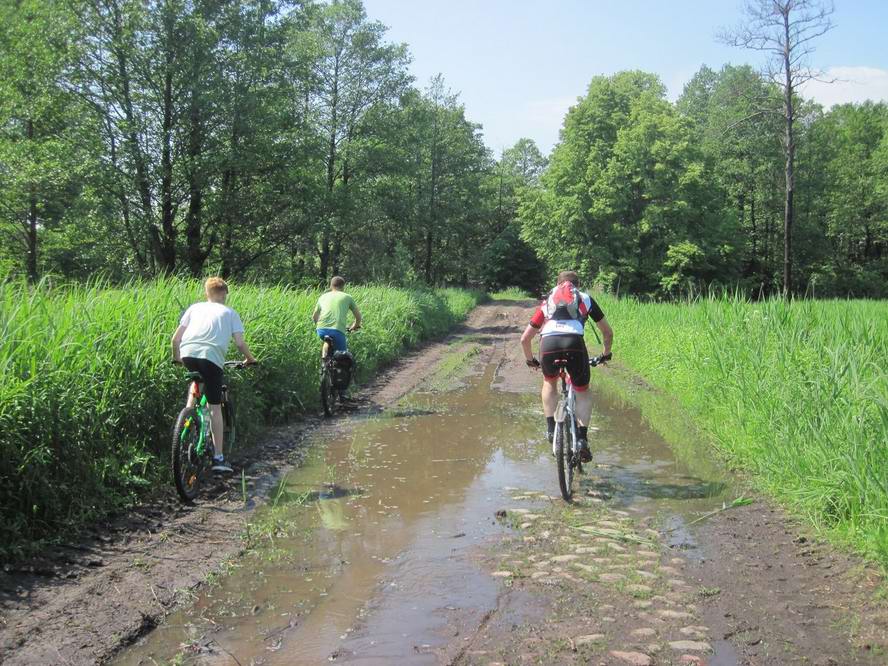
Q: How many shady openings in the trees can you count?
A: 1